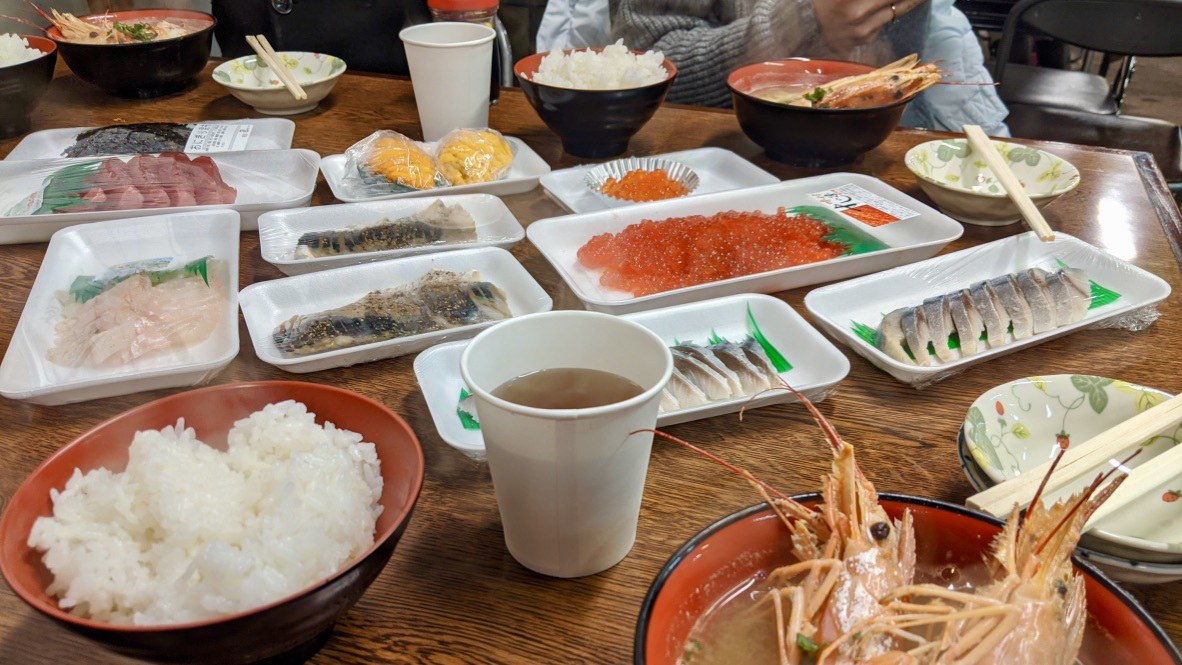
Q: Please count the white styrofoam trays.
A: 10